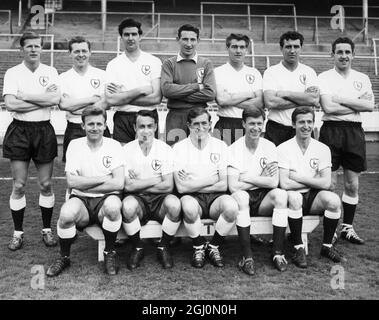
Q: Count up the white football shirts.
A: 11